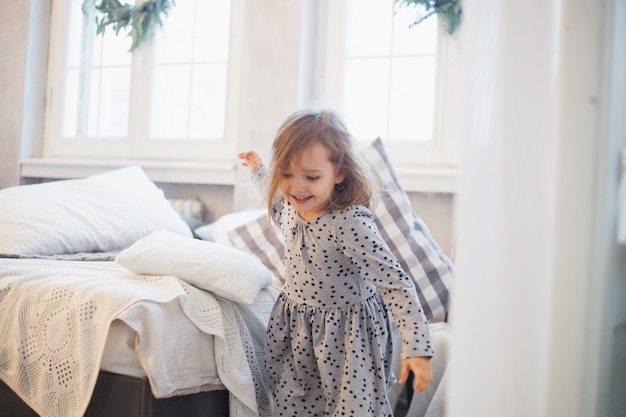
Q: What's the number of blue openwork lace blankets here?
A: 0